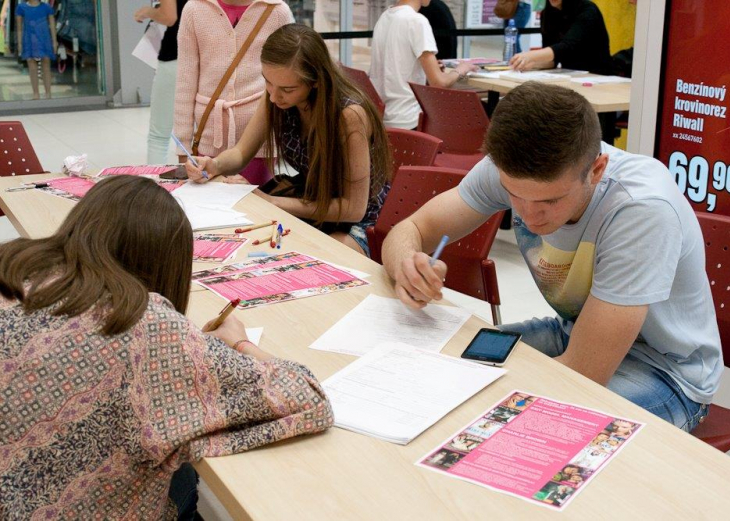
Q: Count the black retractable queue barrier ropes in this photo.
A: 1